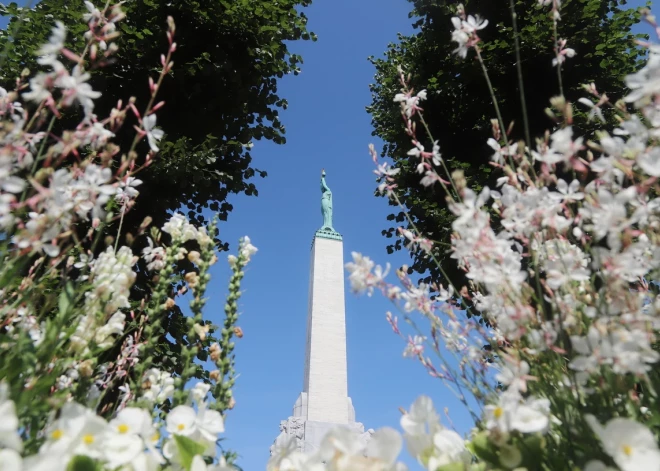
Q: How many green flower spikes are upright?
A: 3